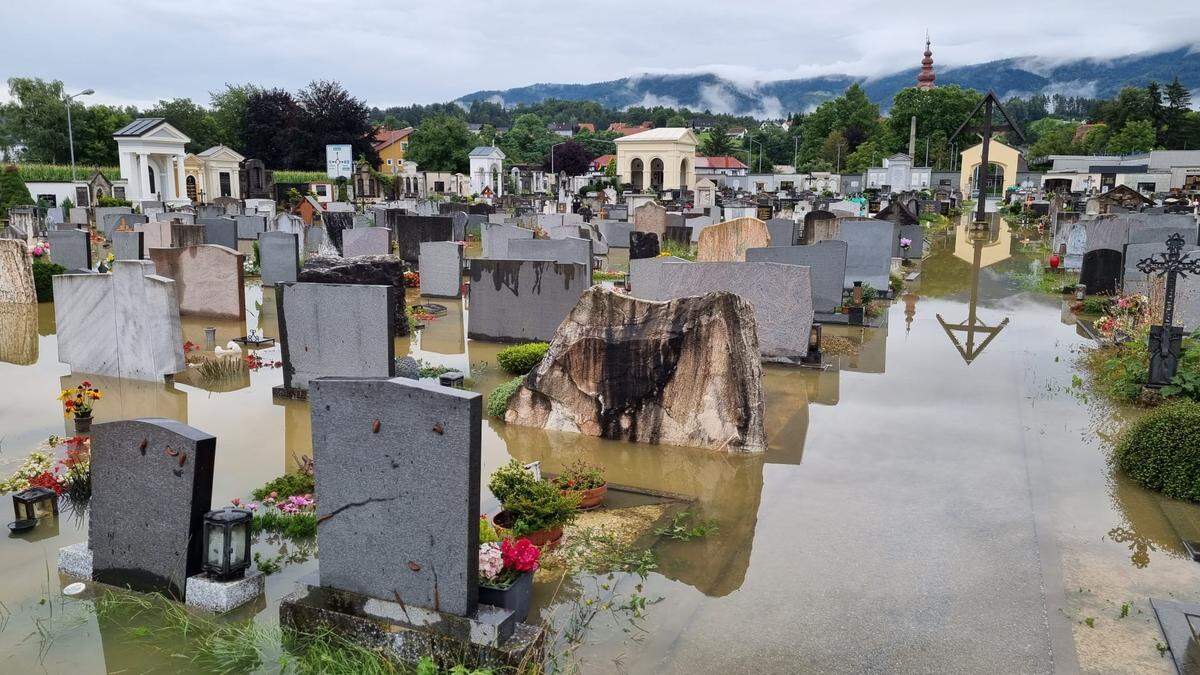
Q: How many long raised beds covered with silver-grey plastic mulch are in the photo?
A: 0